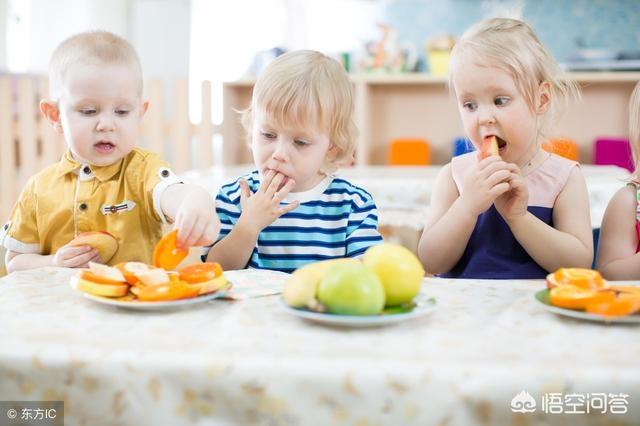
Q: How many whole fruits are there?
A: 3